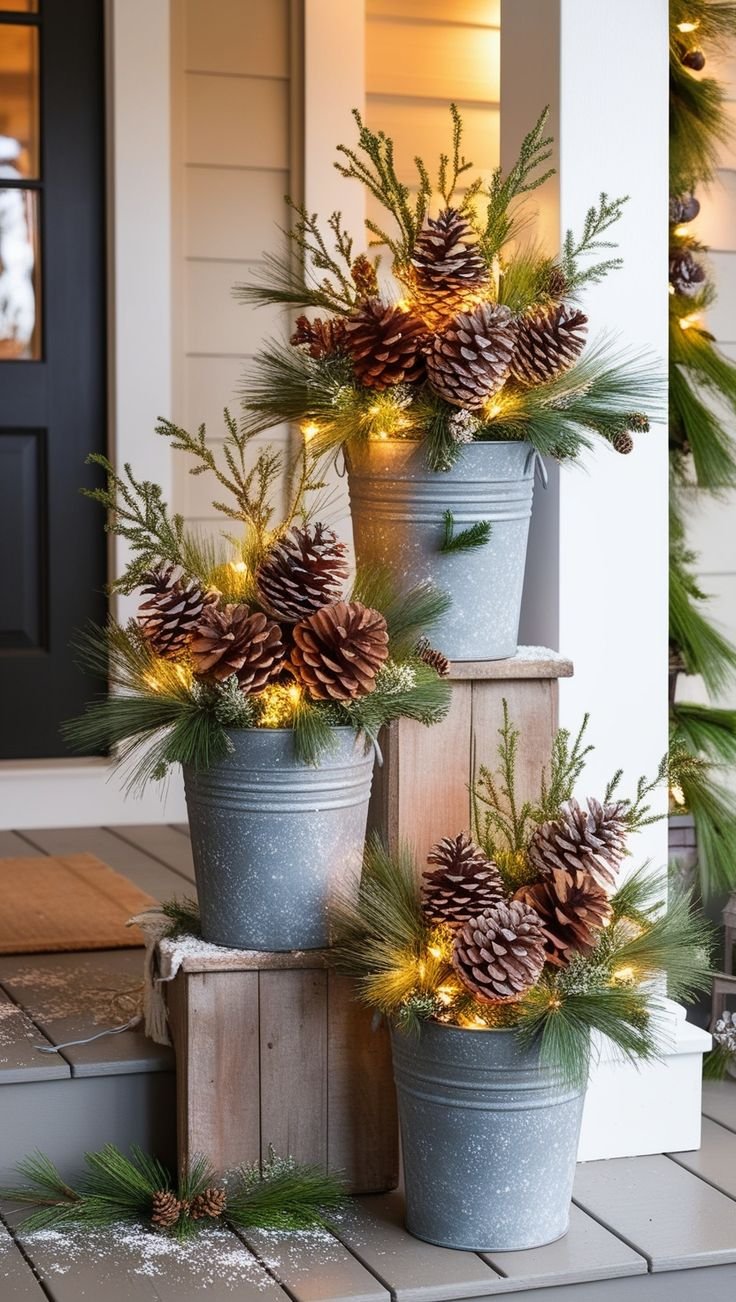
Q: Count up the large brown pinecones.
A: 12